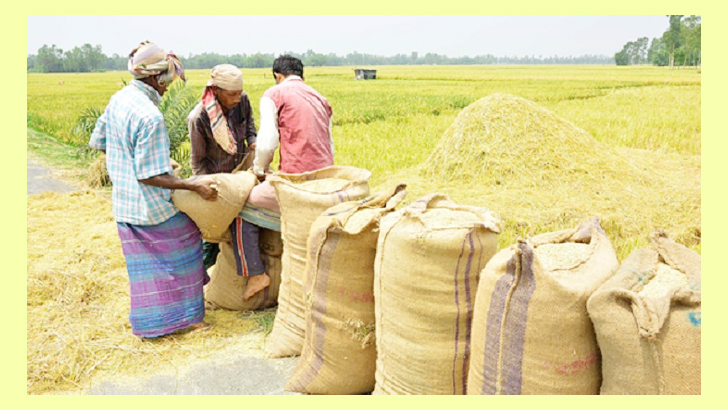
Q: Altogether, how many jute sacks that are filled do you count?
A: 5